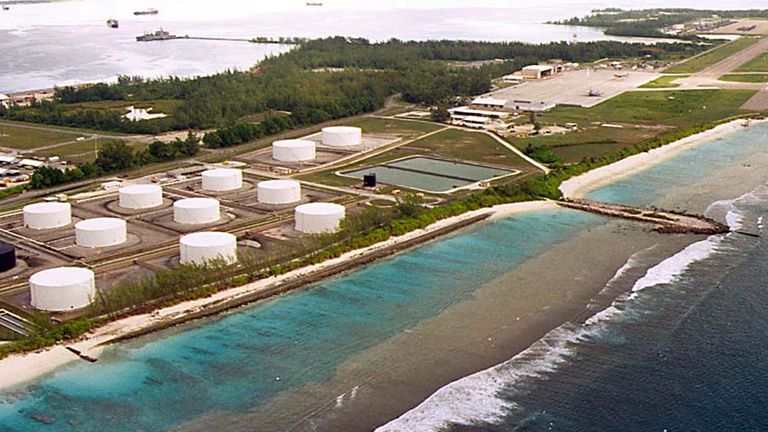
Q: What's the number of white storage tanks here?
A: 11